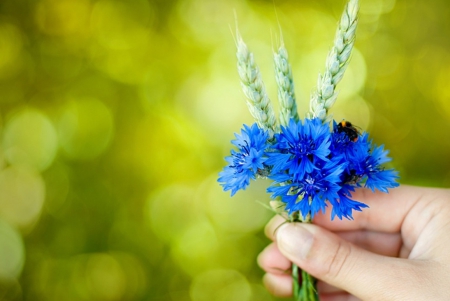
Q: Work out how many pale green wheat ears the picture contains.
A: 3